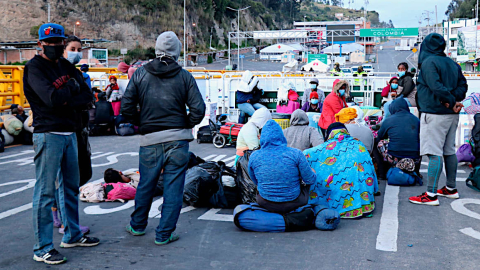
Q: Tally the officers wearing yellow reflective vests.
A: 2